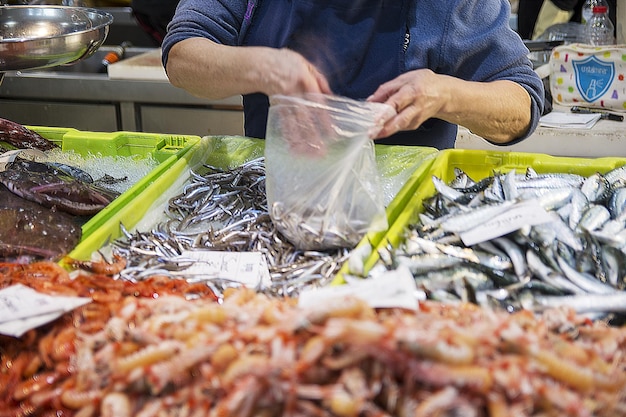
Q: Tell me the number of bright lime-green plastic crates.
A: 3